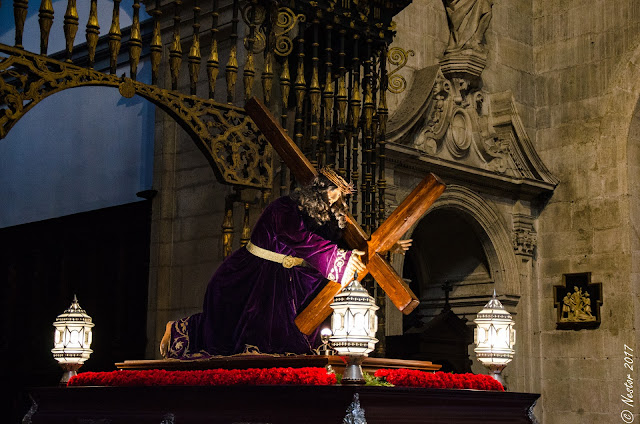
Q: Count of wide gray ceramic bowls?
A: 0